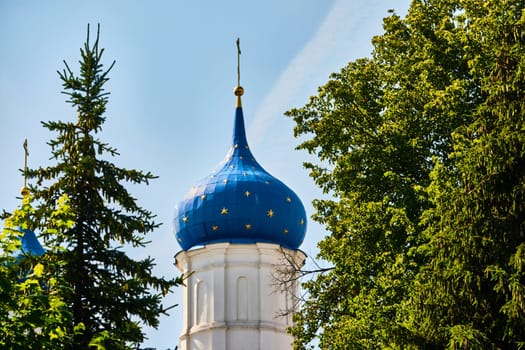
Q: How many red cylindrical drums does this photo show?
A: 0